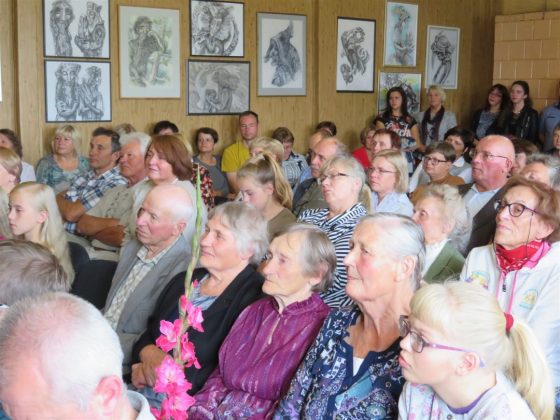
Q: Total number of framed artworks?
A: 10